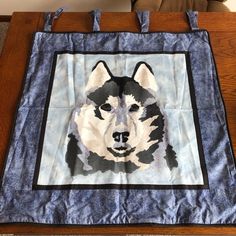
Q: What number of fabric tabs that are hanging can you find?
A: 4